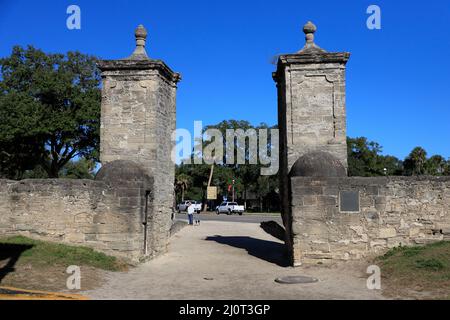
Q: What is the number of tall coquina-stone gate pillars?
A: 2